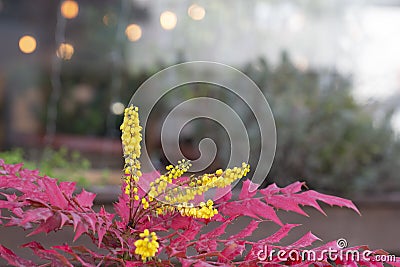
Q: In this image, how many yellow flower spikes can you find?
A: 5